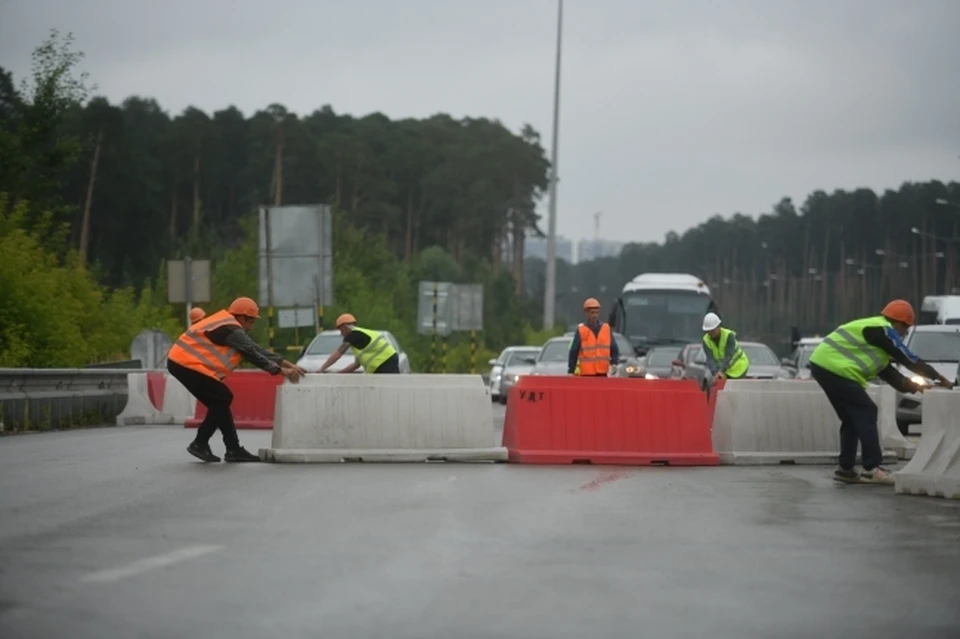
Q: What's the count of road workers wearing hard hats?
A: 6